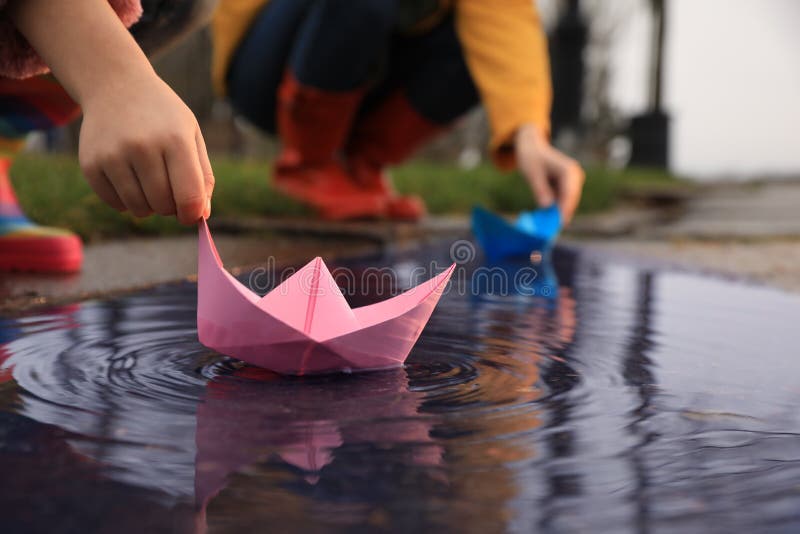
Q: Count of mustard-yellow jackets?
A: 1